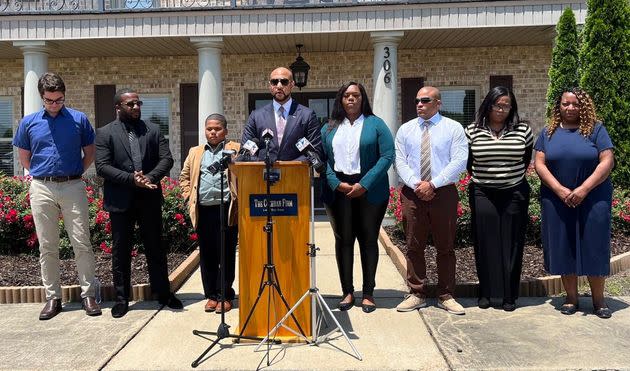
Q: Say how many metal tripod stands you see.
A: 3